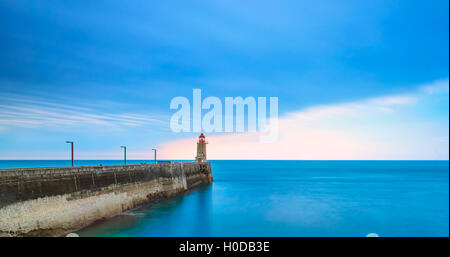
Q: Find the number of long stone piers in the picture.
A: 1